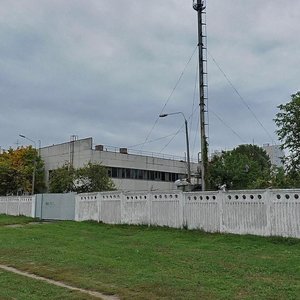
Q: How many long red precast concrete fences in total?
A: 0